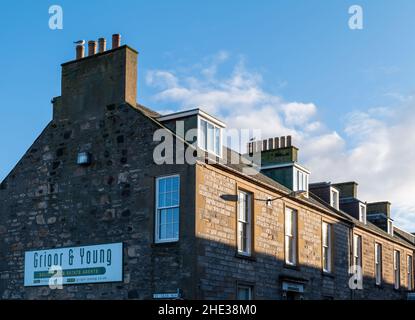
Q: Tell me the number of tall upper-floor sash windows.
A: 8